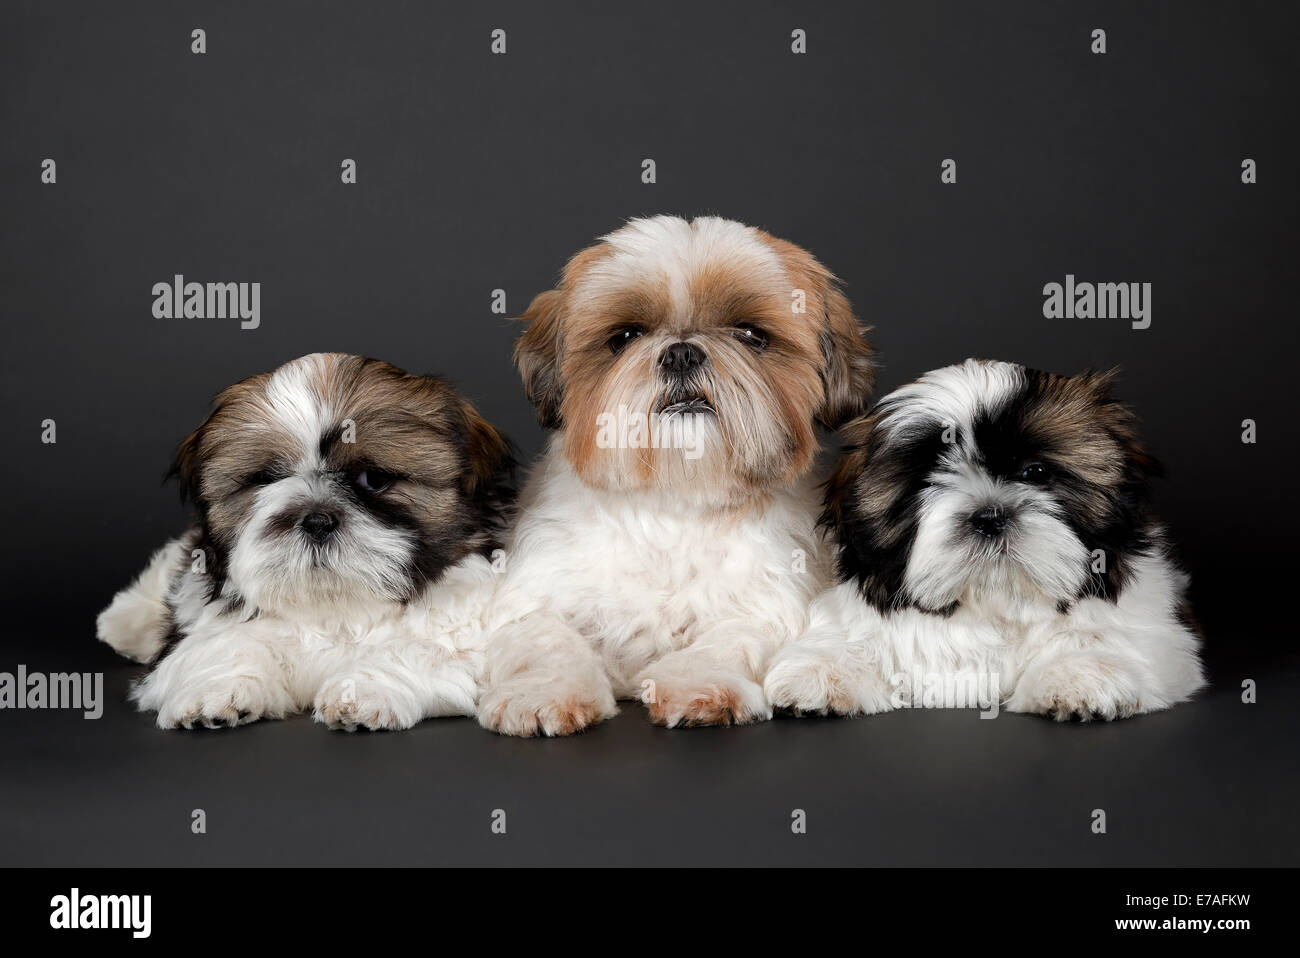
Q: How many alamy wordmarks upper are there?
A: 2